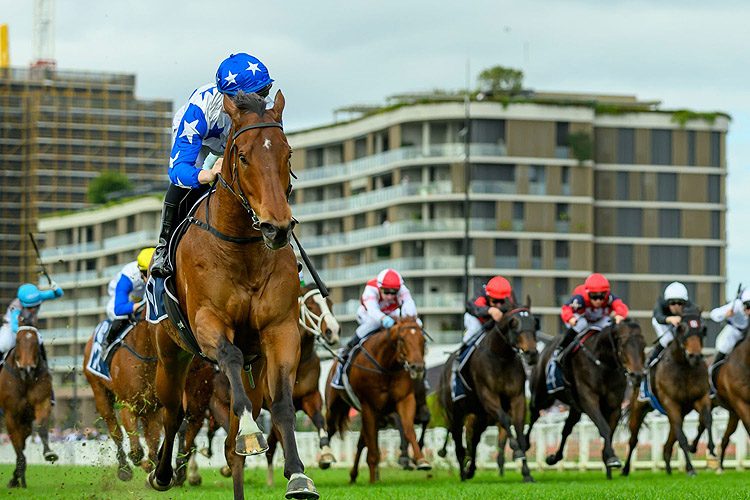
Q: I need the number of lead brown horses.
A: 1